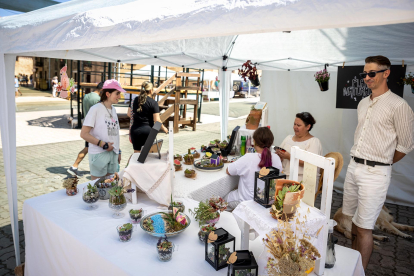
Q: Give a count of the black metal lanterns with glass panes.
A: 3